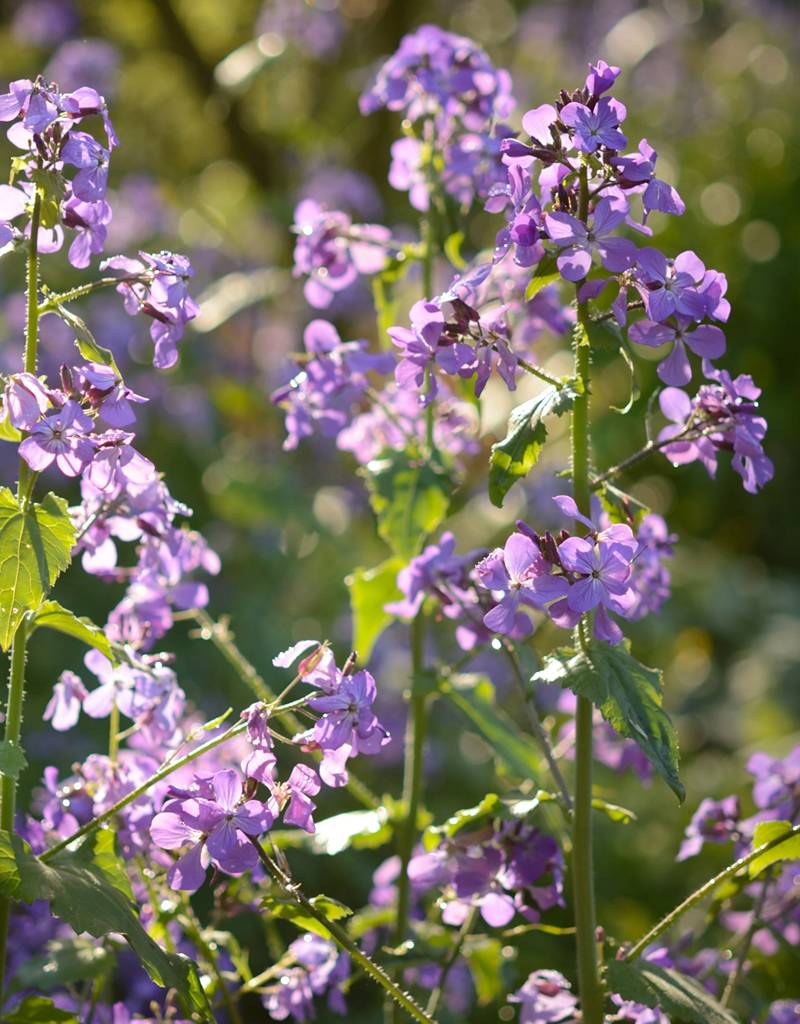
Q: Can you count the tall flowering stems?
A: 3